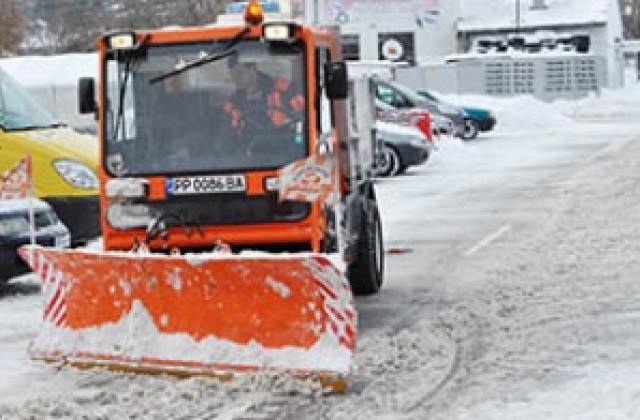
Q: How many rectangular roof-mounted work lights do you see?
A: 2